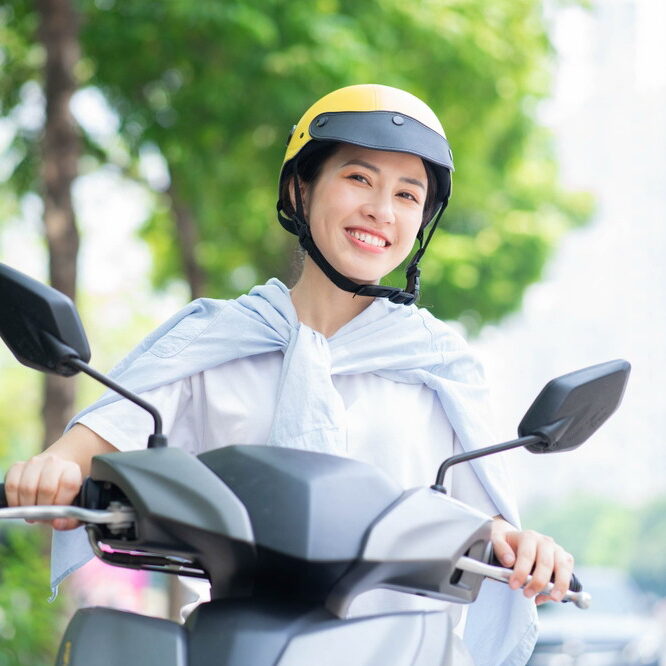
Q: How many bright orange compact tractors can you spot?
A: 0